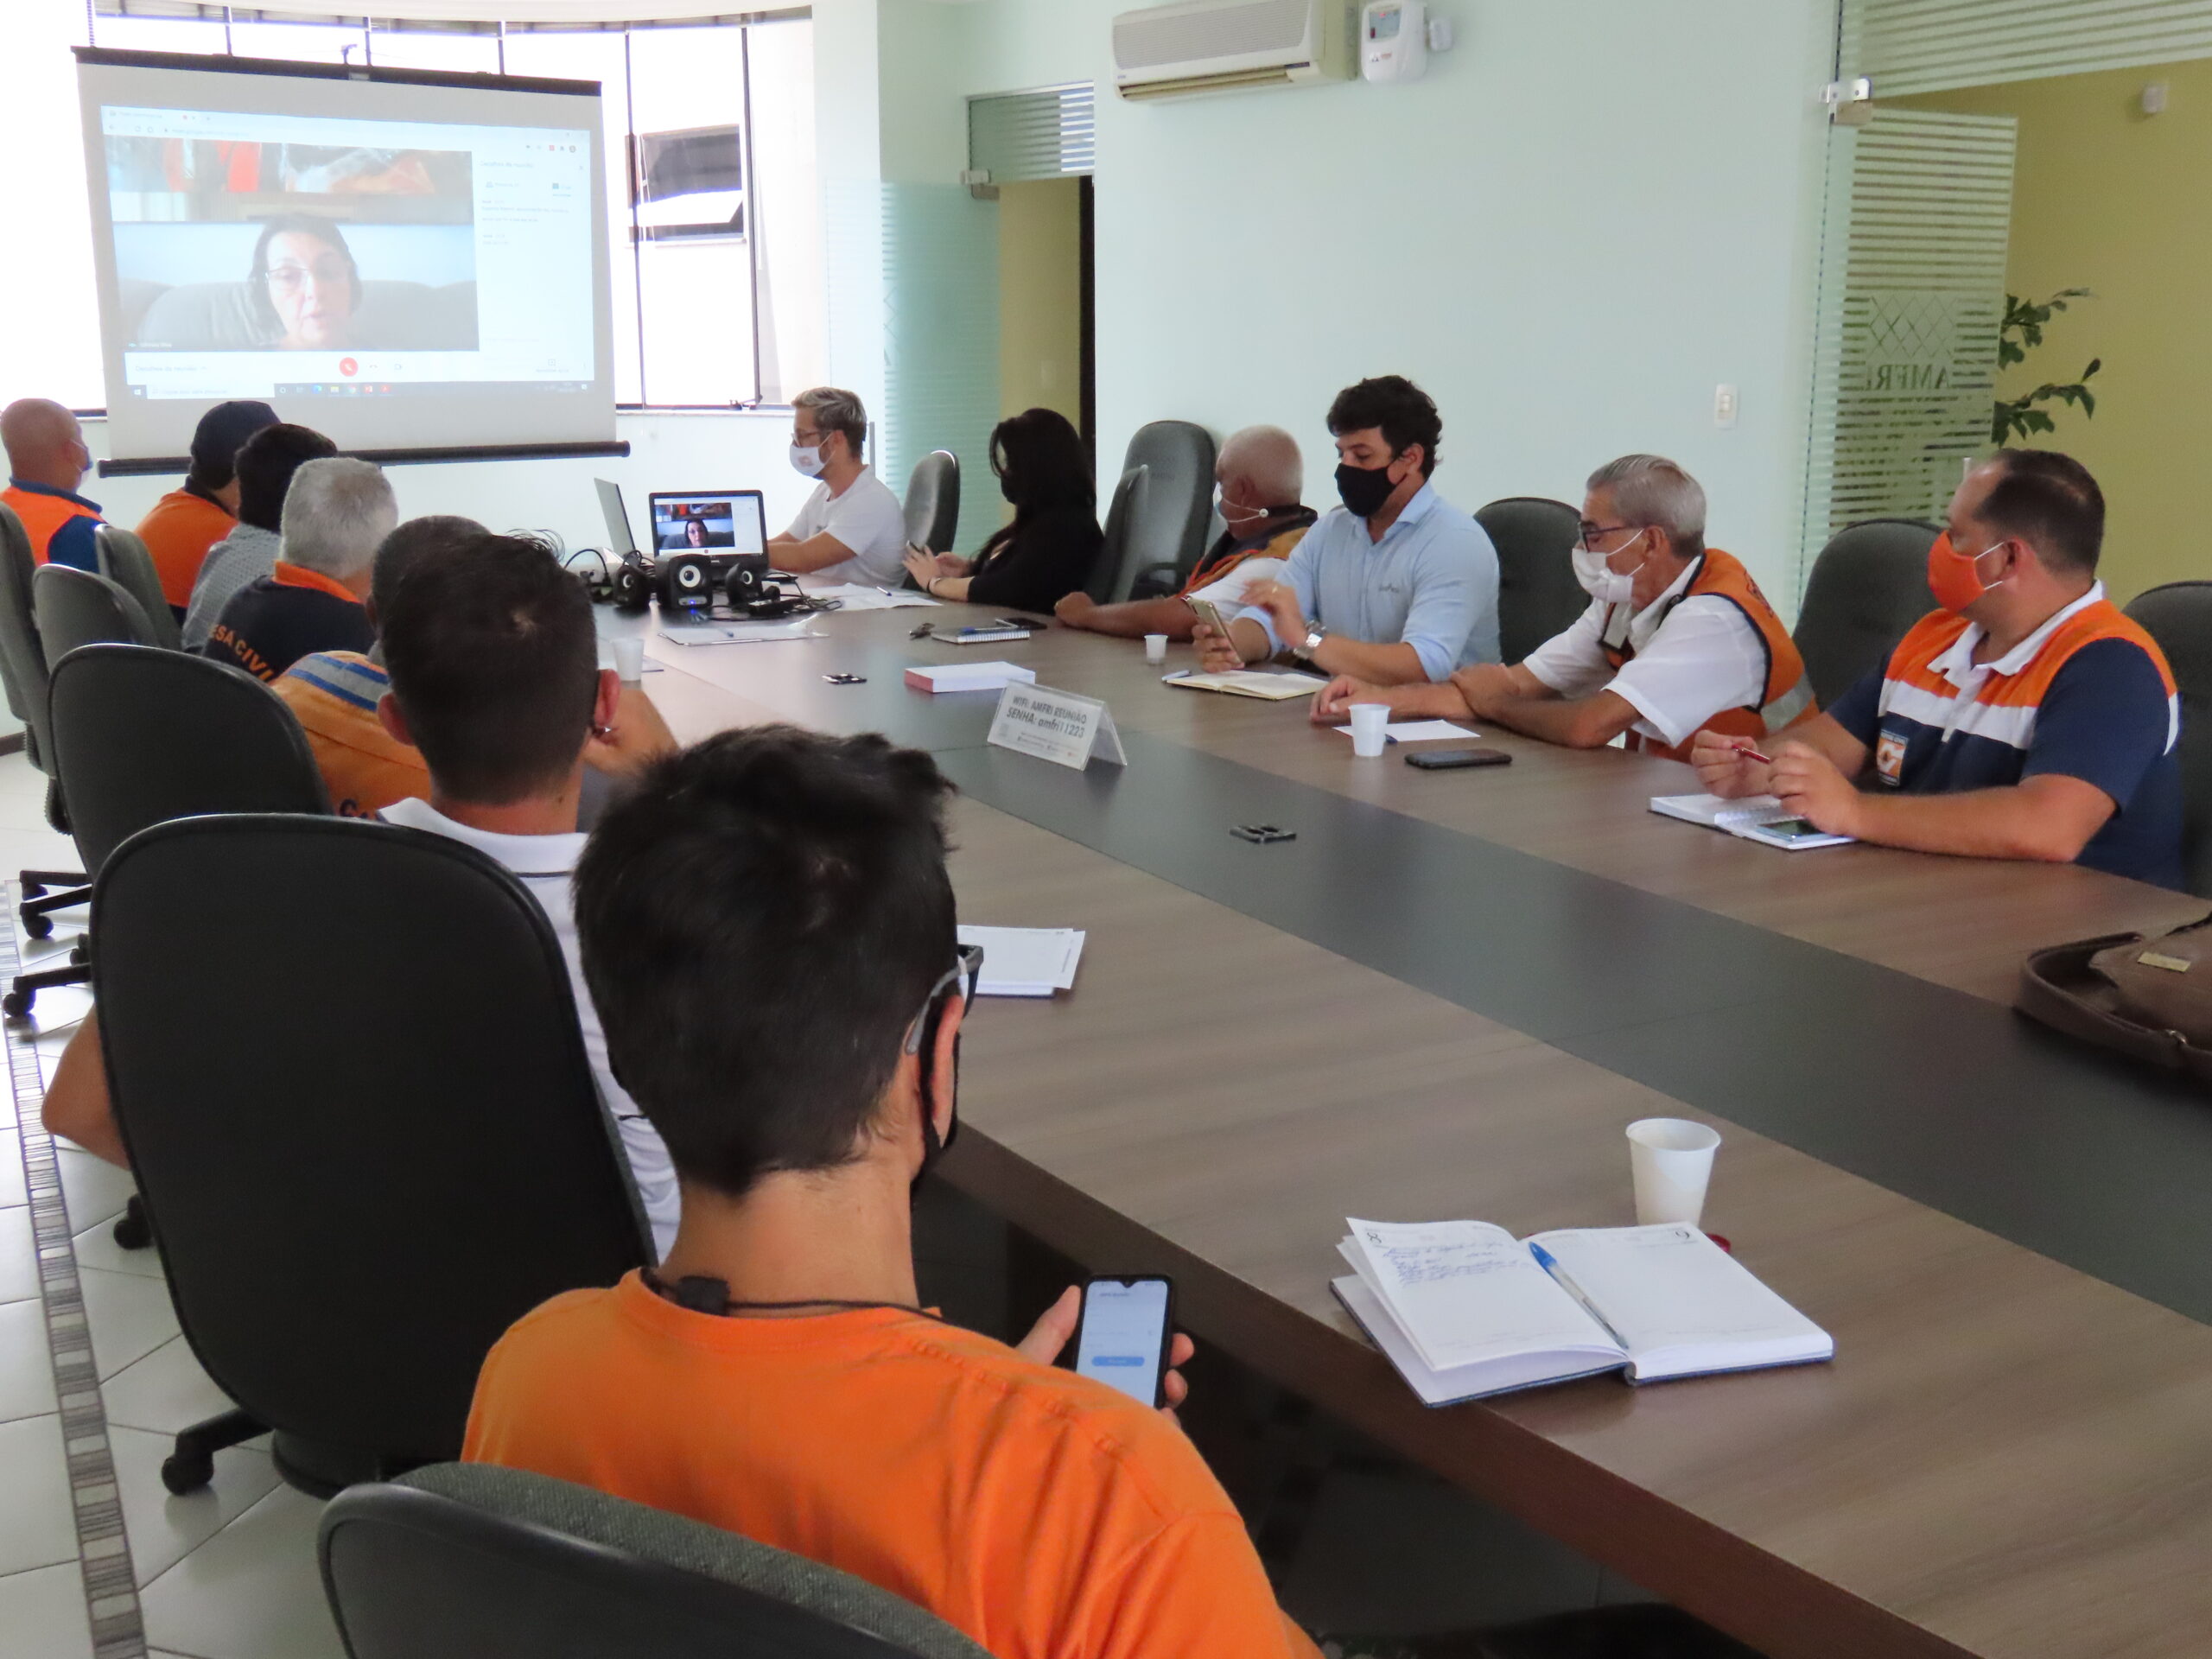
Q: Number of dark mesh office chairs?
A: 12